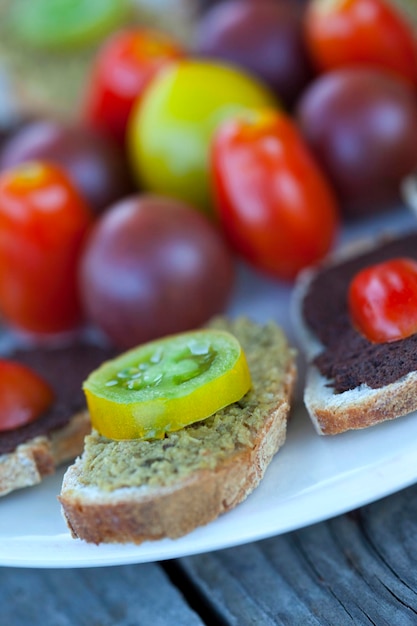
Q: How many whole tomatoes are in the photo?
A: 9